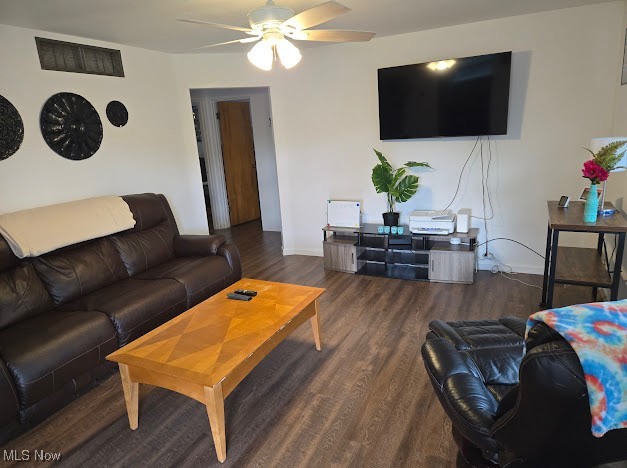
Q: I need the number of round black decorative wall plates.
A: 3